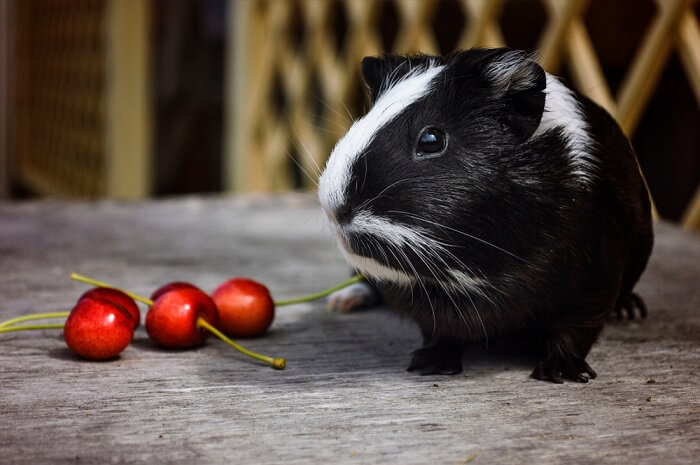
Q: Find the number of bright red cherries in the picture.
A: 5